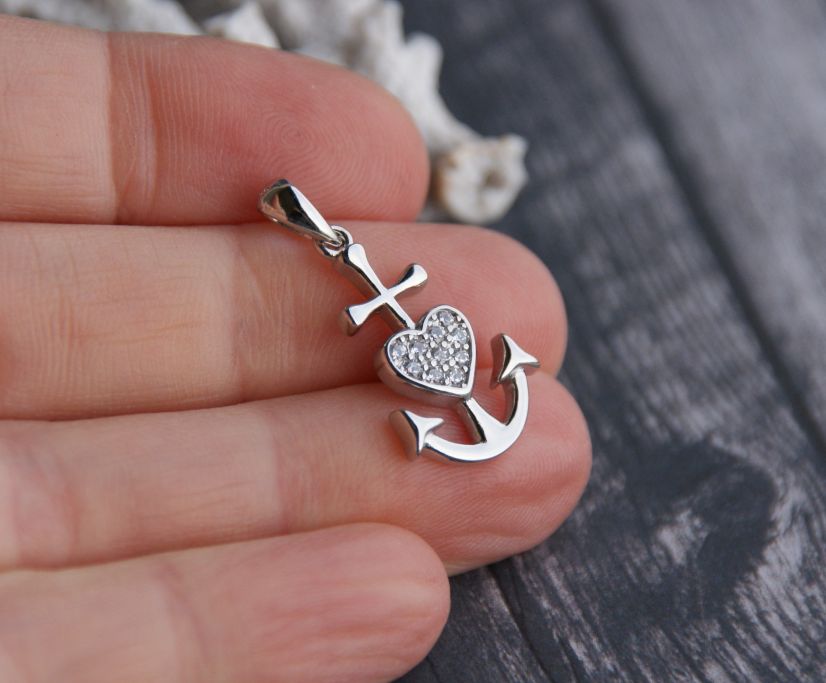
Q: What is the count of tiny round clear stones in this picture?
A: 10